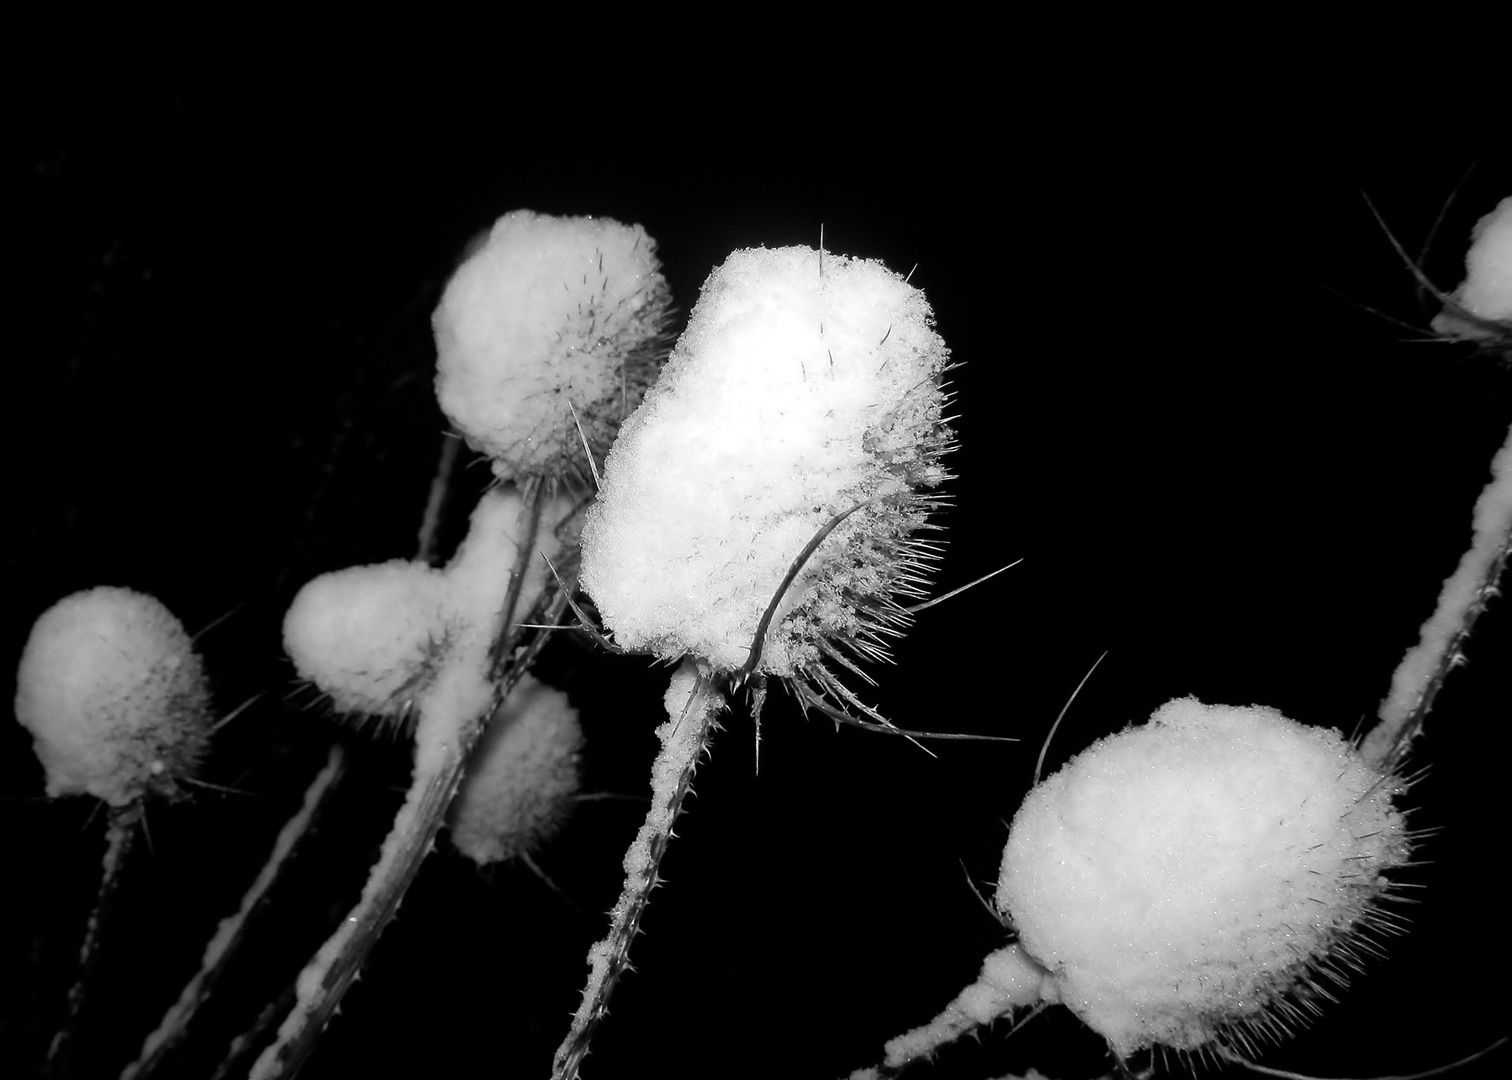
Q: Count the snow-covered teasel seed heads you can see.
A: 7